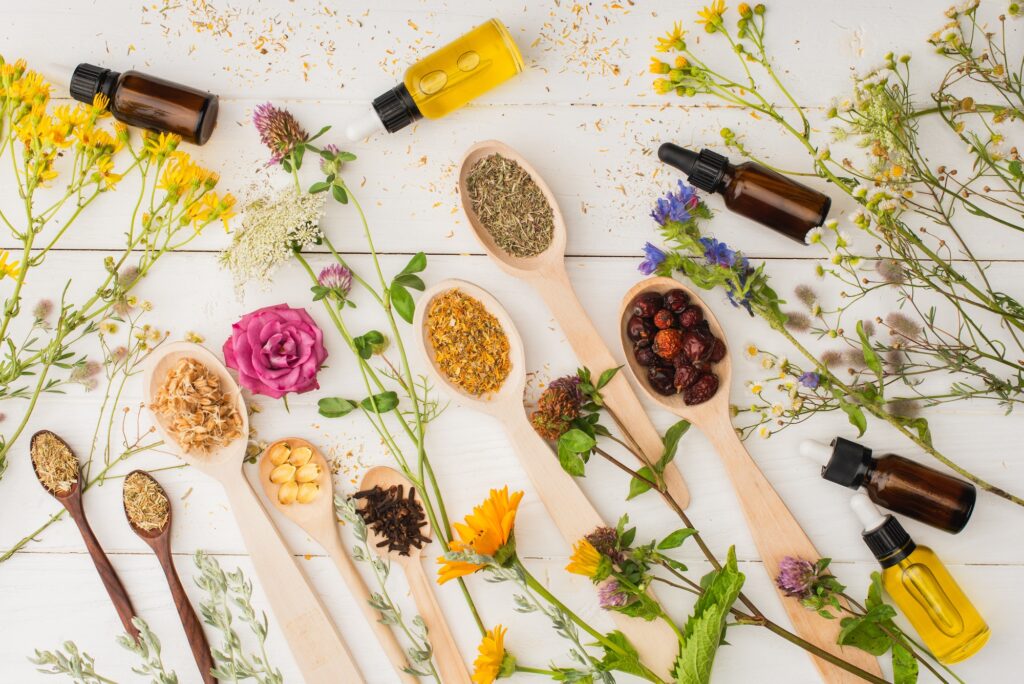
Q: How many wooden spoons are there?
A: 8